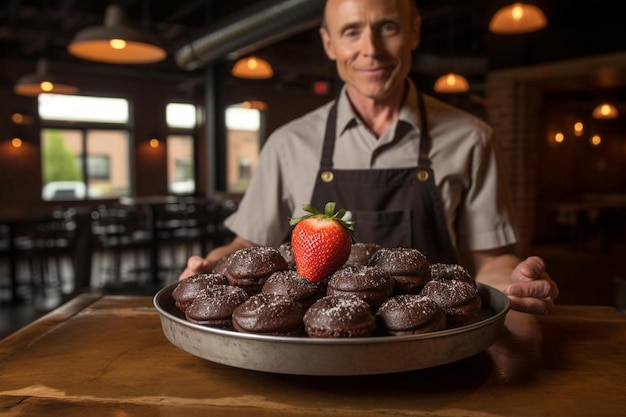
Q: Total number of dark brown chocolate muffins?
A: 14